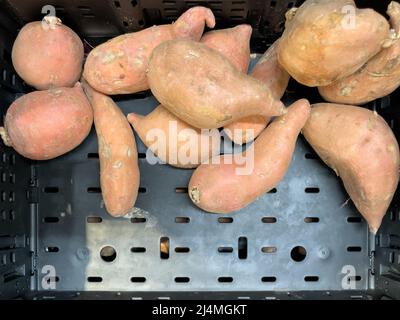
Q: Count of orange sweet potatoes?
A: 12